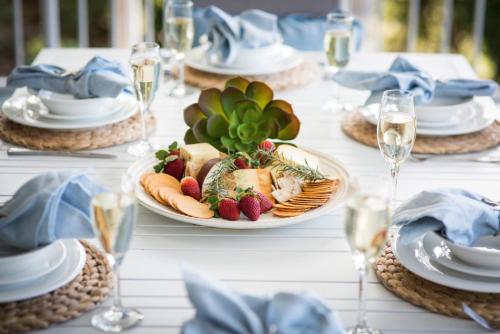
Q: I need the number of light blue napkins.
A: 6